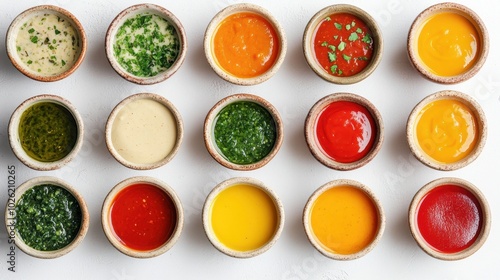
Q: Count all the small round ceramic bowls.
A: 15